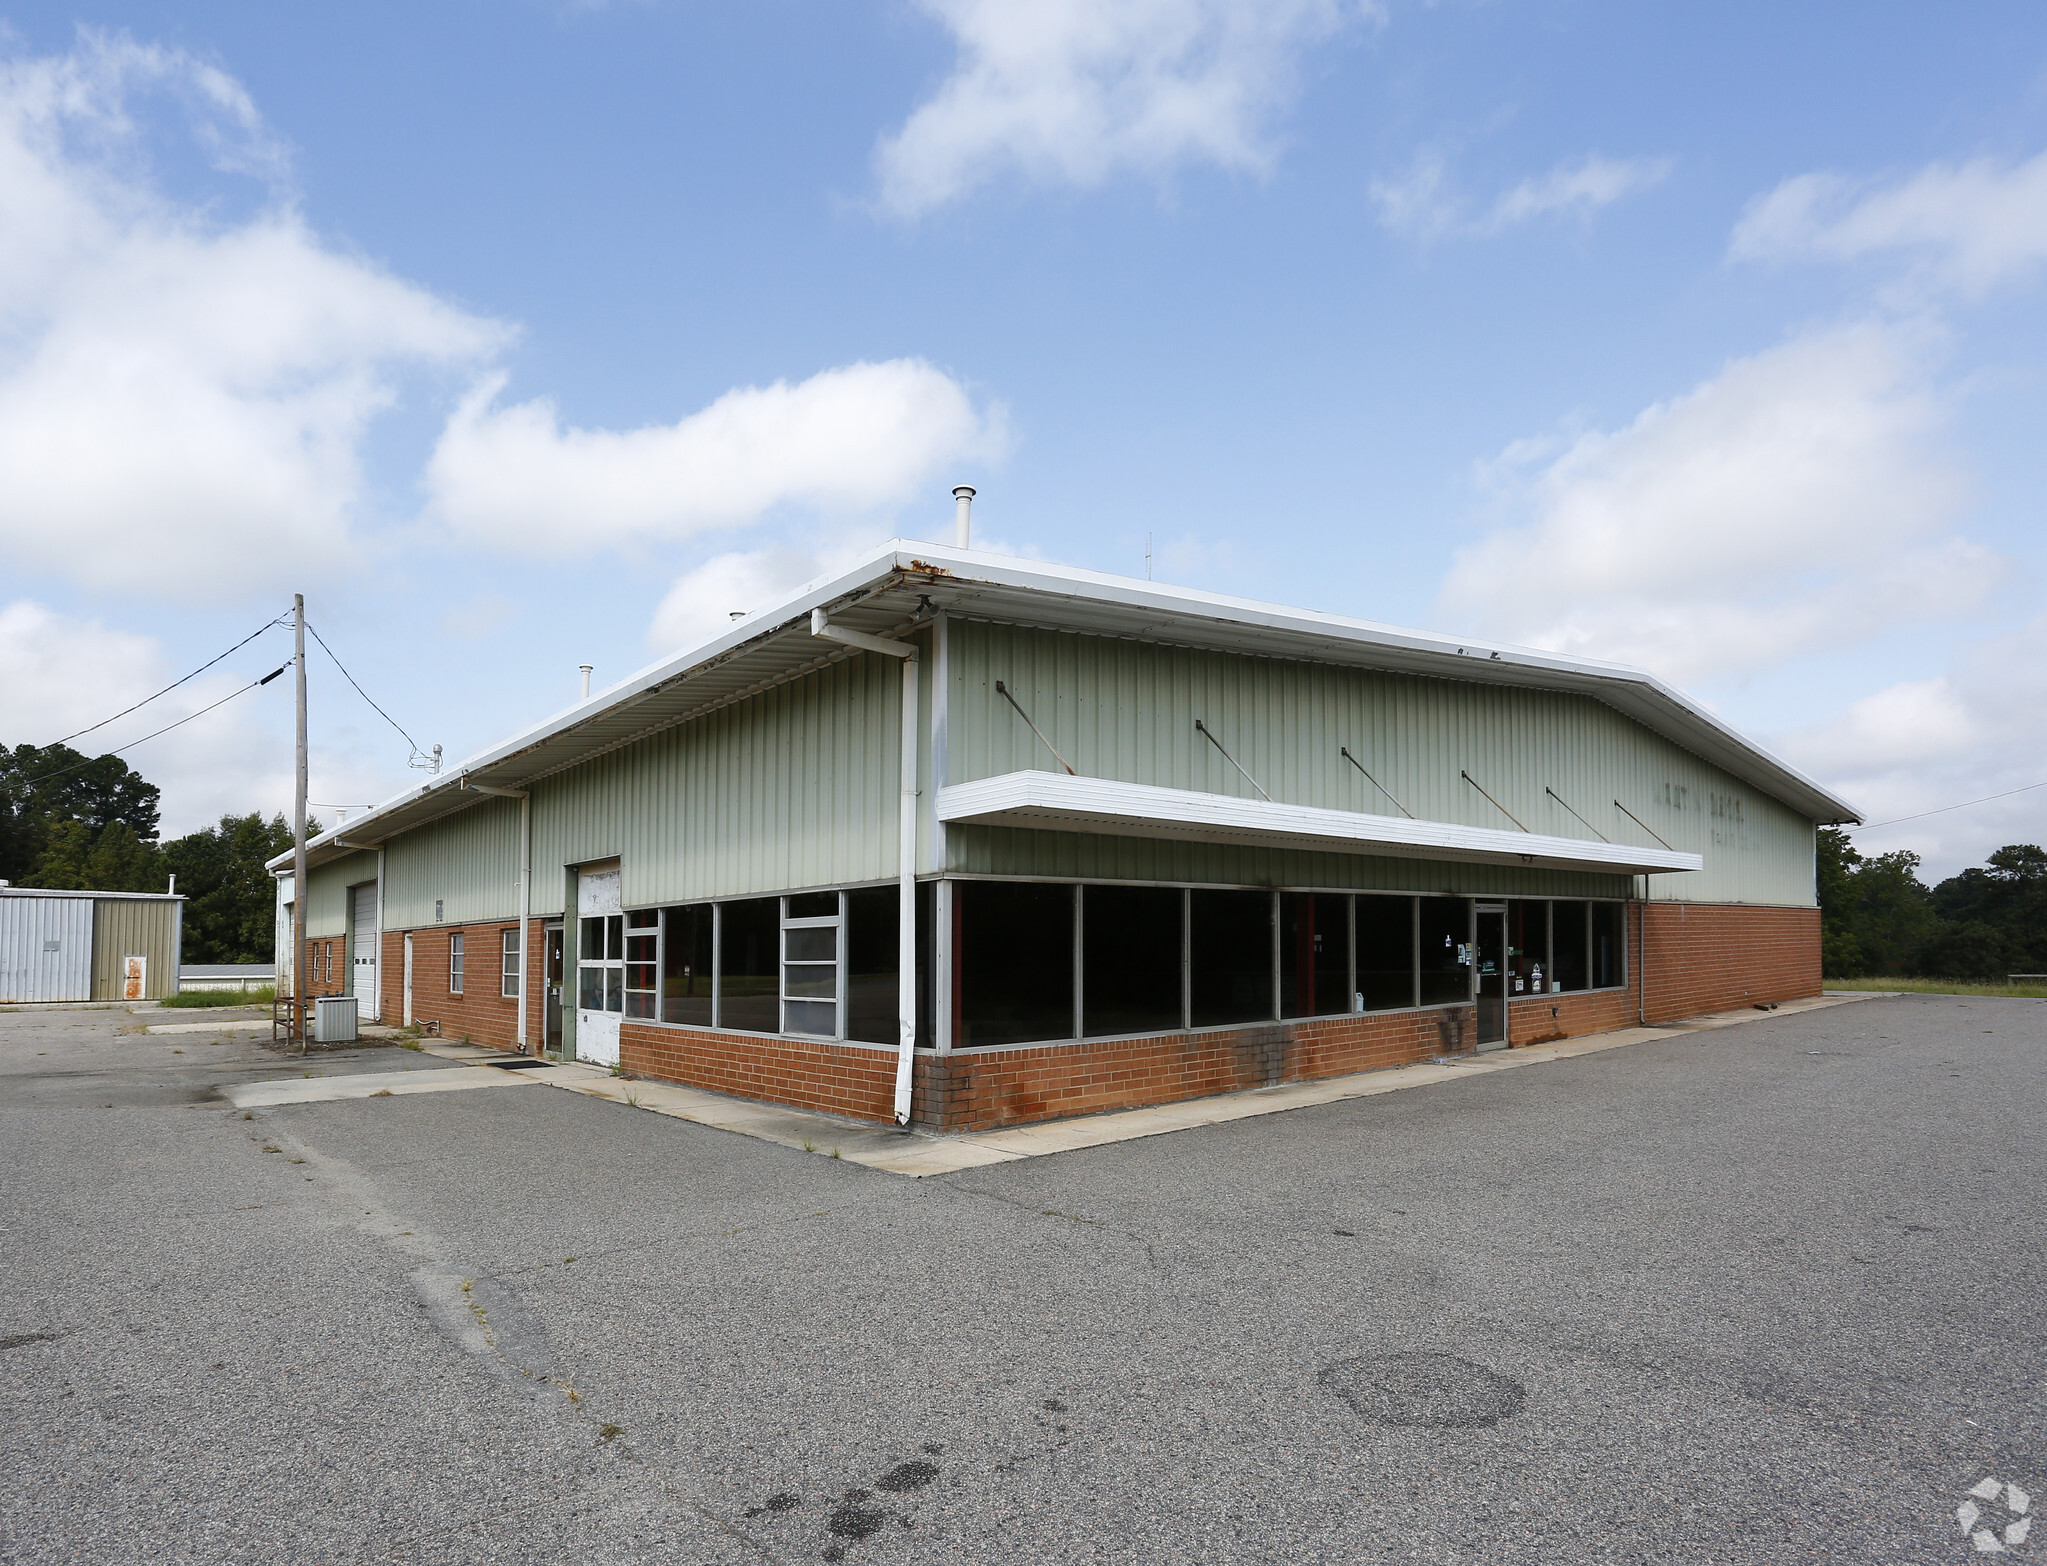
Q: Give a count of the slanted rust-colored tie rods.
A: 6